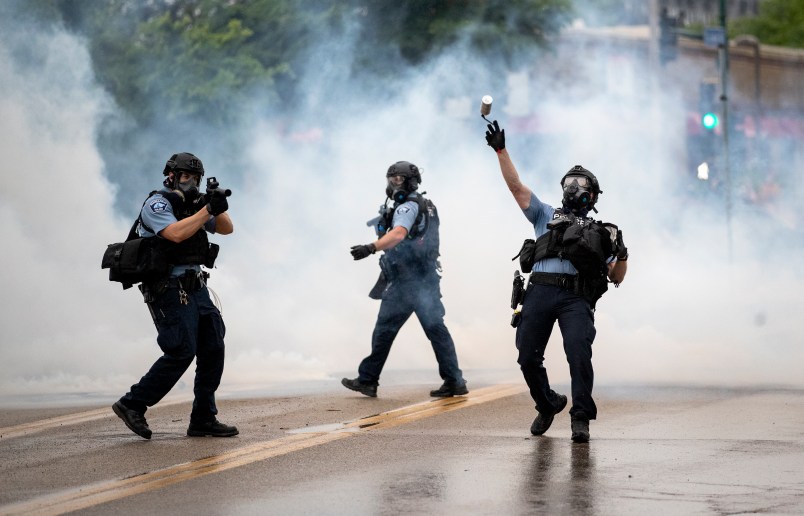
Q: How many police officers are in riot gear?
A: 3